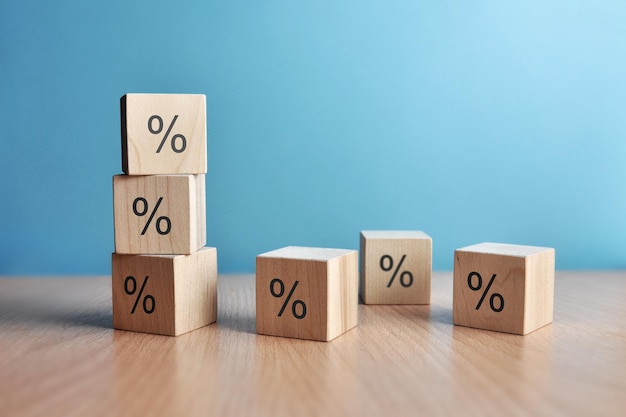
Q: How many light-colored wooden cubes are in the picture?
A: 6